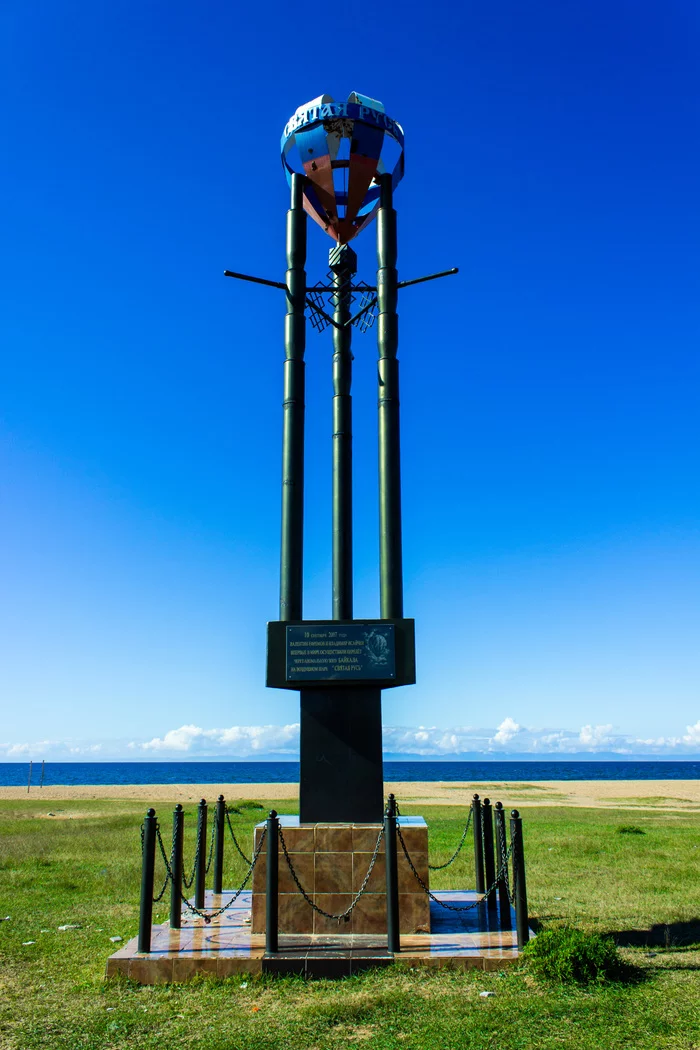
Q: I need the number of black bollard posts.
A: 11